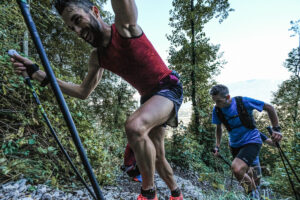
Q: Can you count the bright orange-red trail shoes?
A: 2